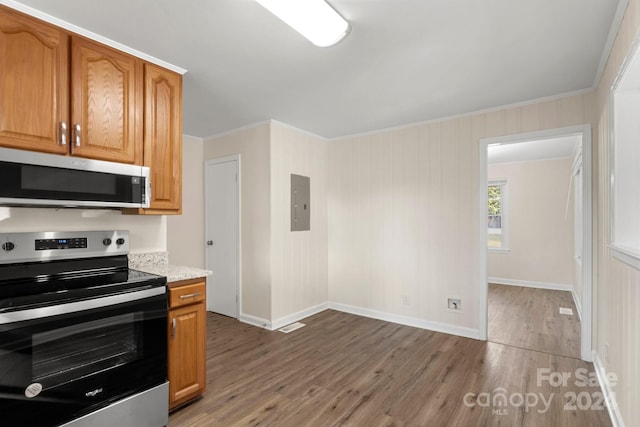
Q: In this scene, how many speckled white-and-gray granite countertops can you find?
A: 1